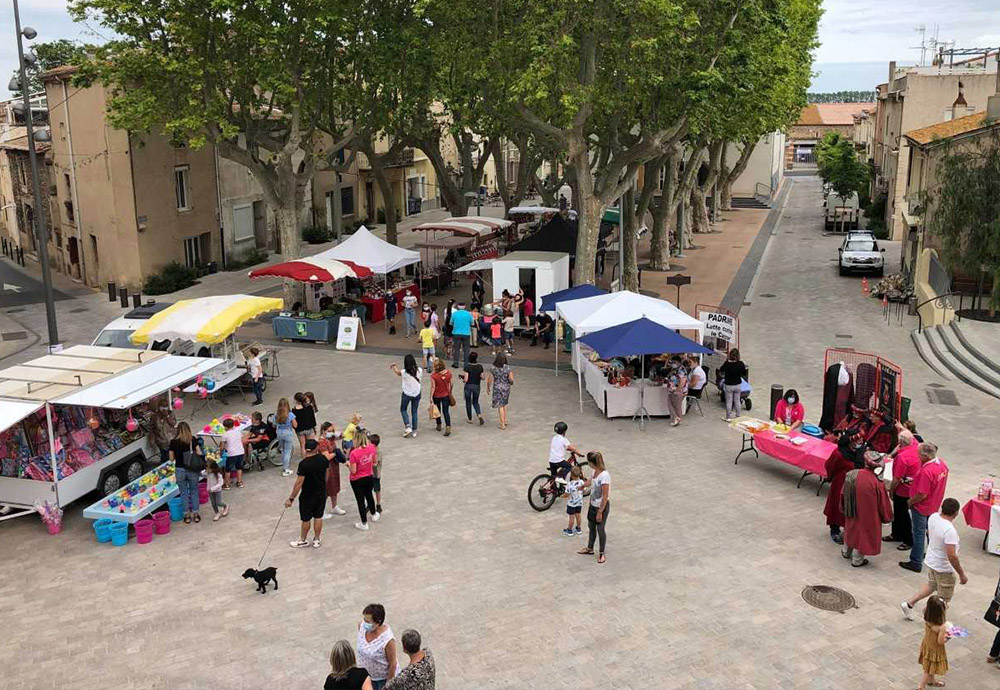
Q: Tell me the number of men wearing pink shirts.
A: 2